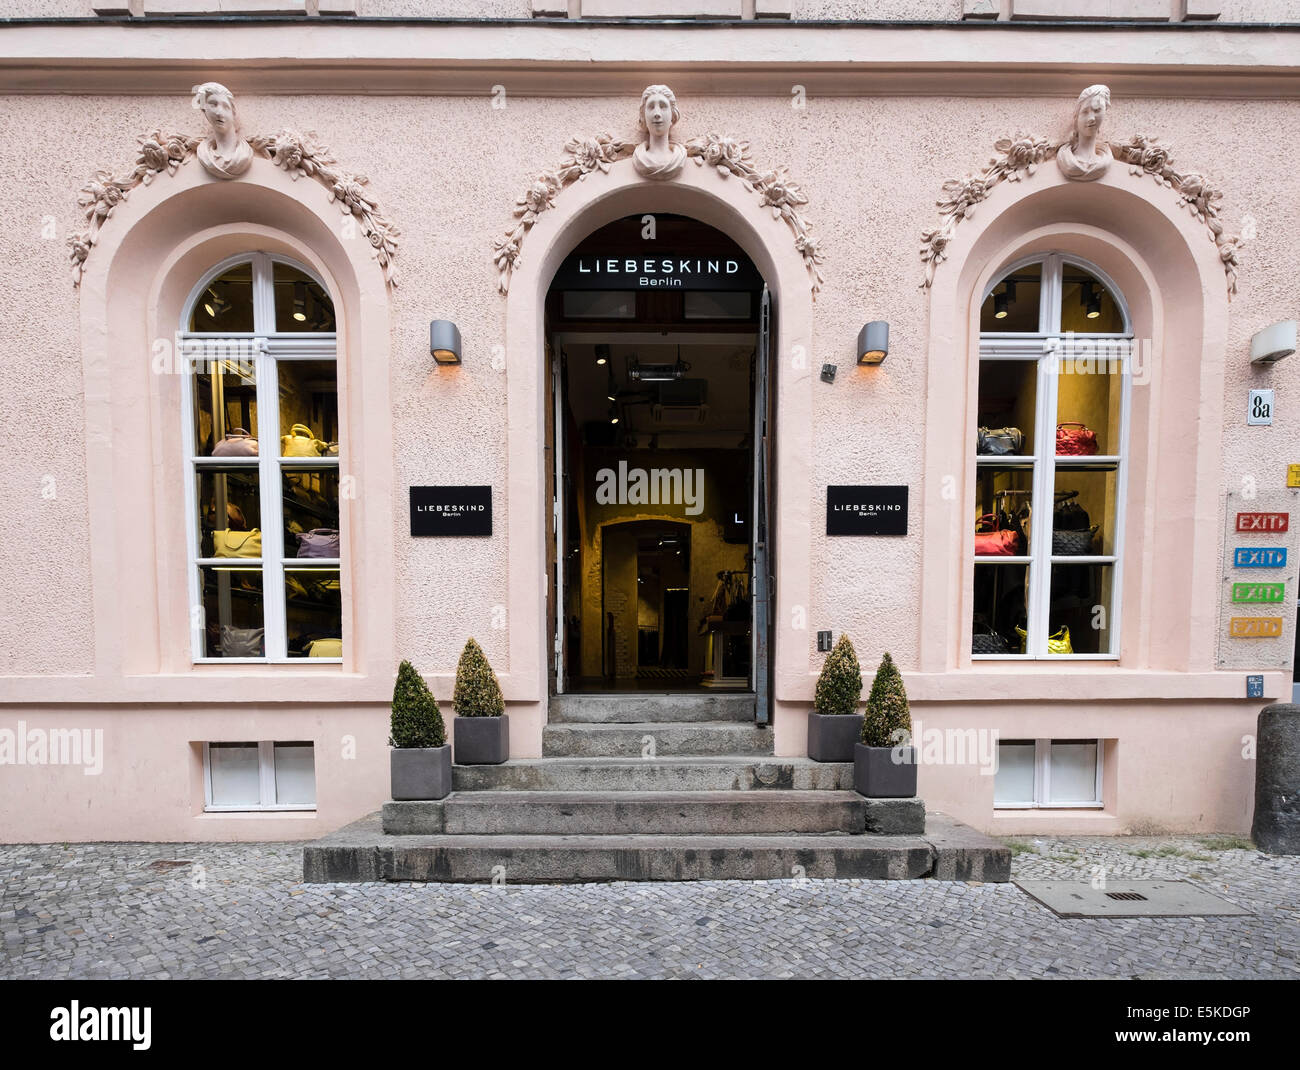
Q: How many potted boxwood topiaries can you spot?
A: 4